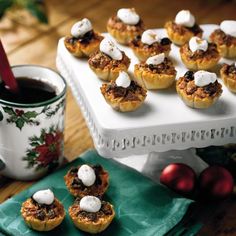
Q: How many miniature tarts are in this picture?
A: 14